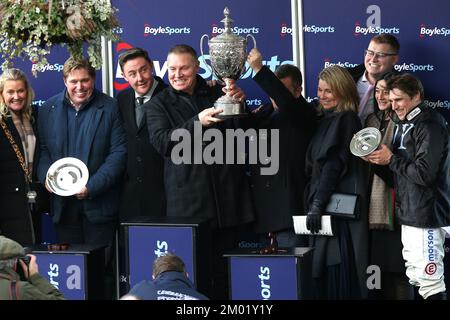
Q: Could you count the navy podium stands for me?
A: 3